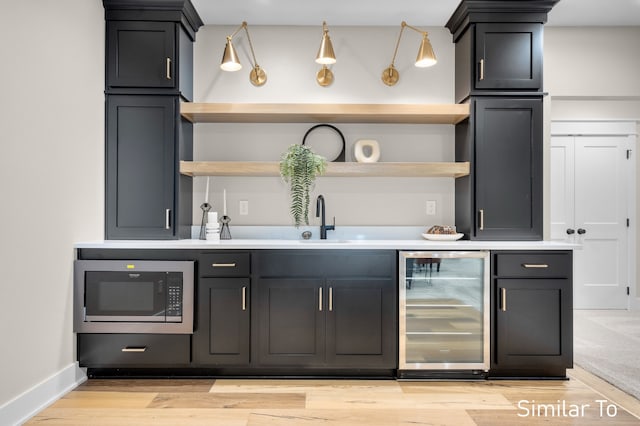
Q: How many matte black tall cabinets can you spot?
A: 2